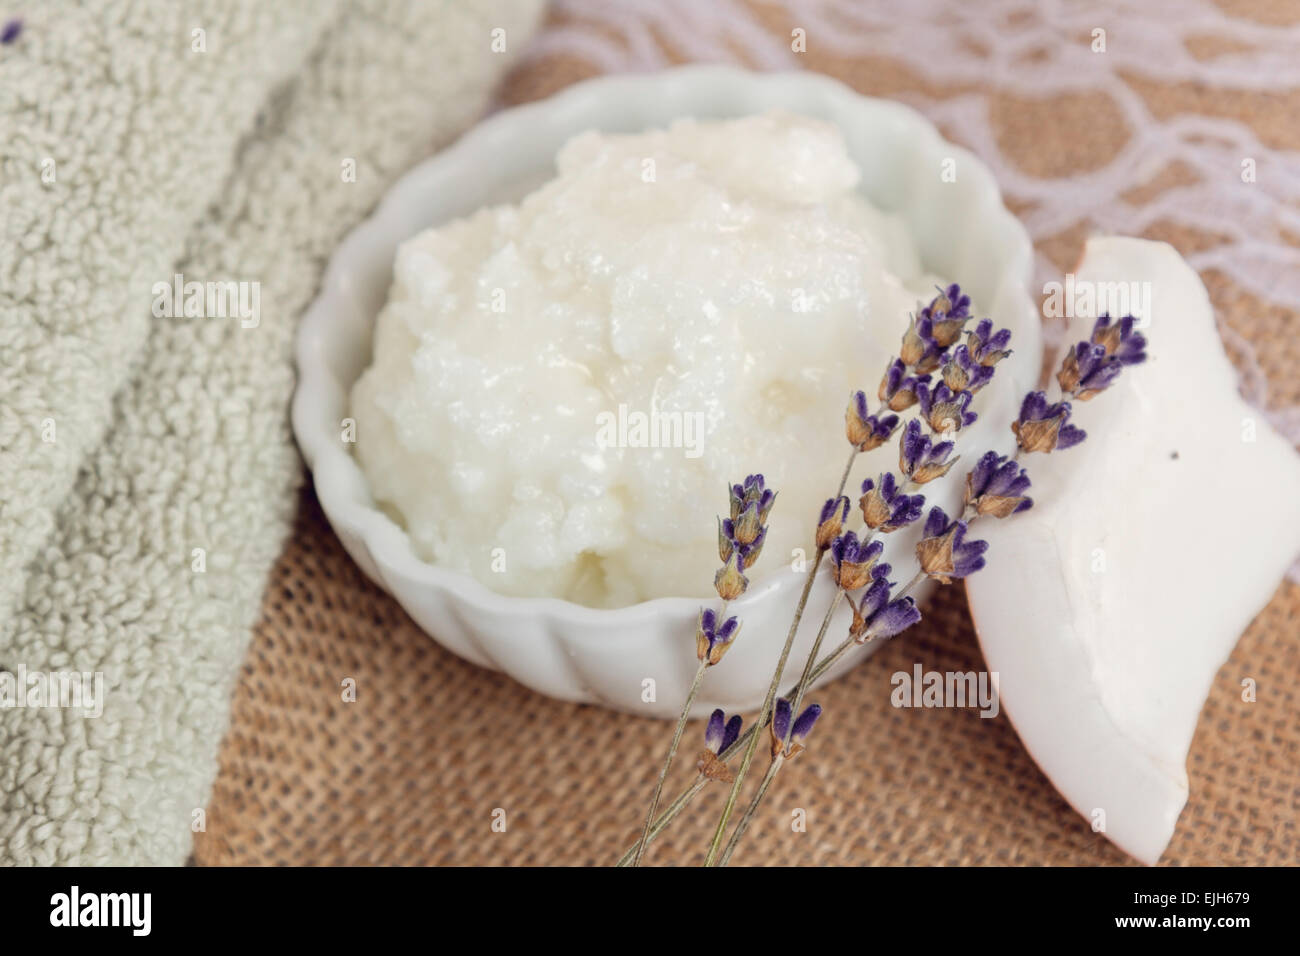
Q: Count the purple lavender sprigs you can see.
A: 4